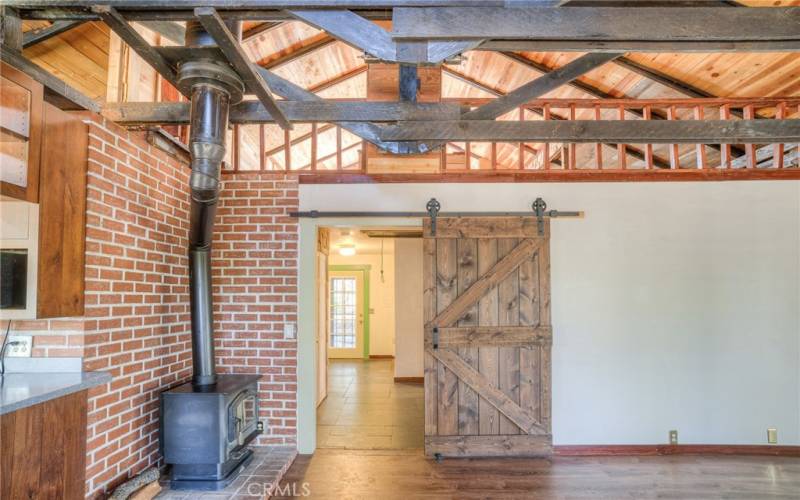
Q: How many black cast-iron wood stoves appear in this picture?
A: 1